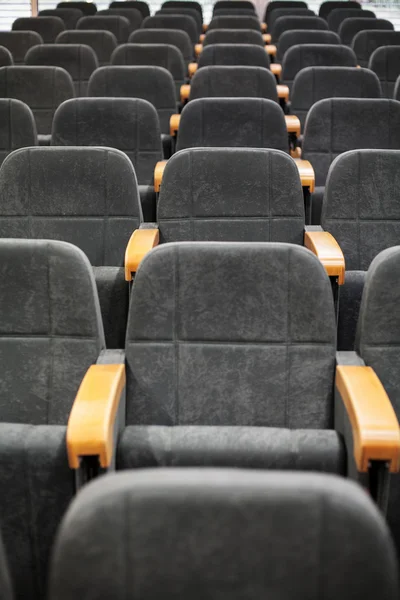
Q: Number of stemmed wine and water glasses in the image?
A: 0